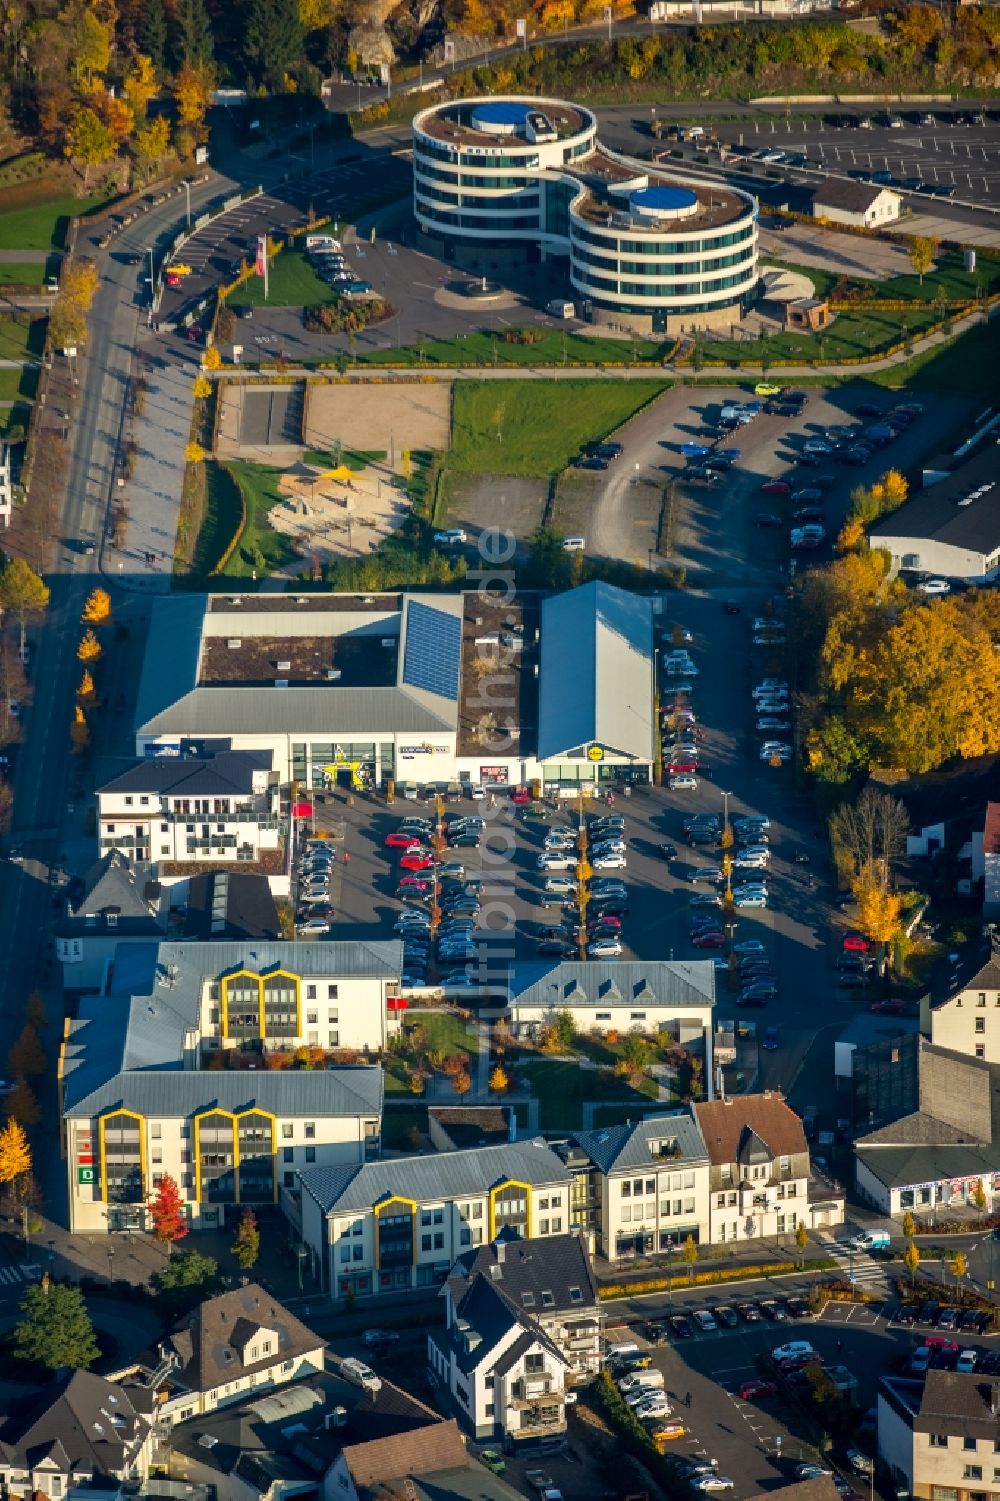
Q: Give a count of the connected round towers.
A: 2